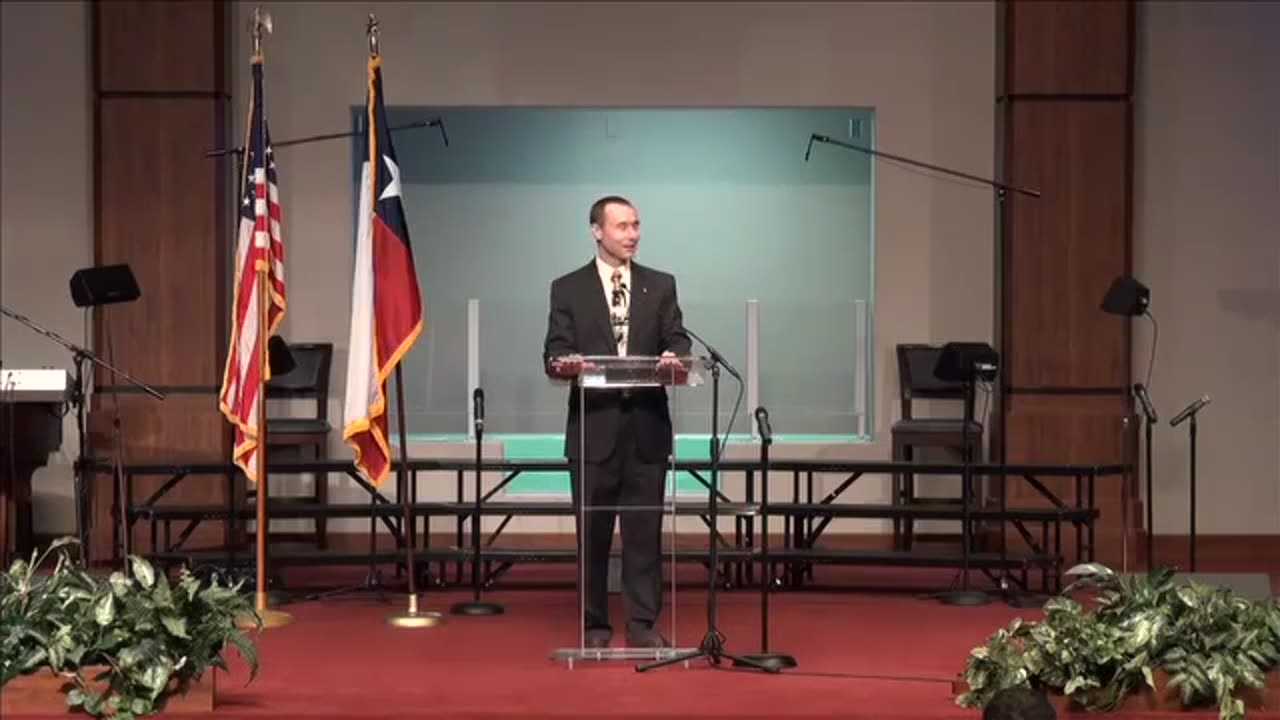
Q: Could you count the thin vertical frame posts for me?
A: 3